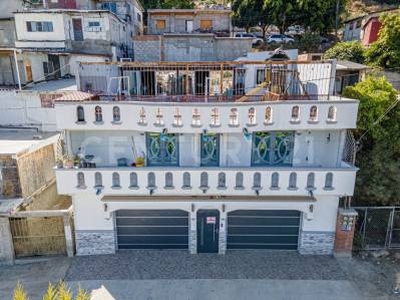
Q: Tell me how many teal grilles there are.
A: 3